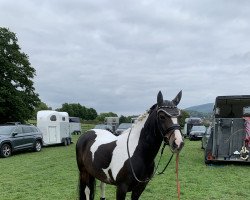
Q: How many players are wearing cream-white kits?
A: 0